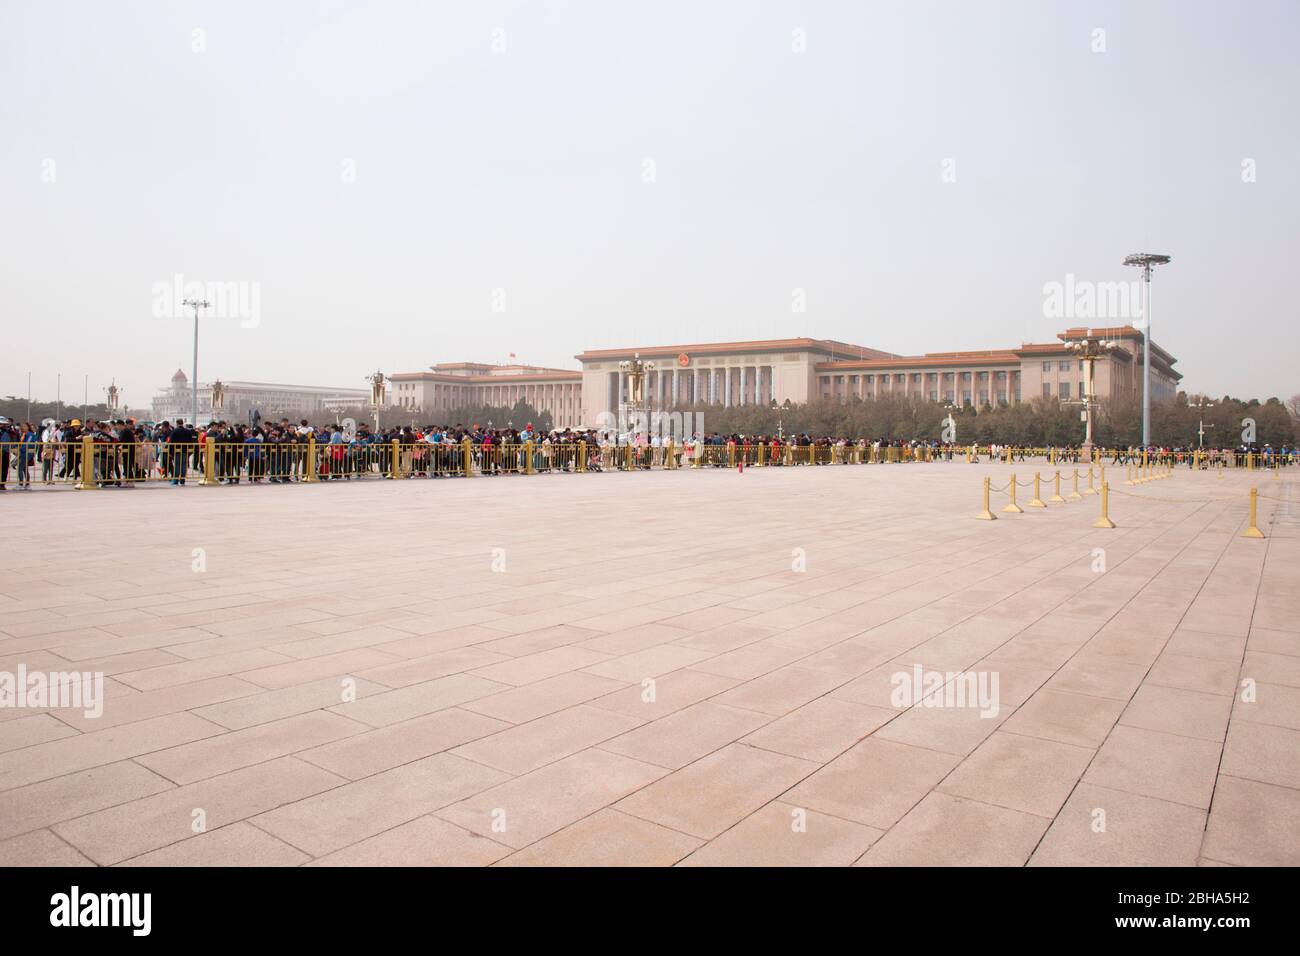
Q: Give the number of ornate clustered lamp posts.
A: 5